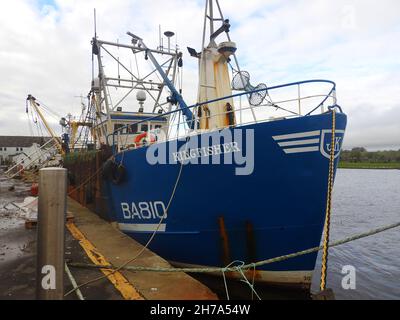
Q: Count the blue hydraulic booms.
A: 1